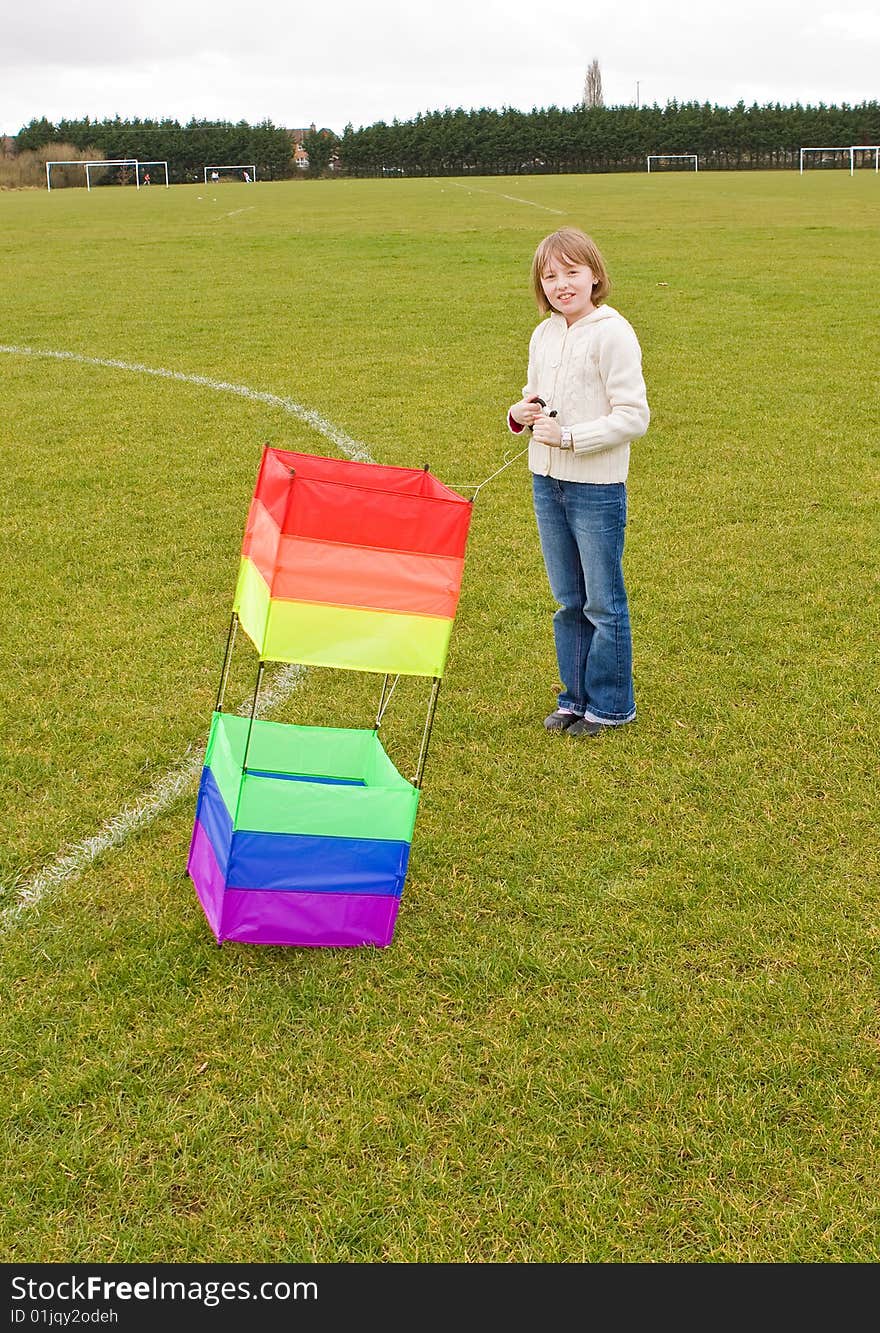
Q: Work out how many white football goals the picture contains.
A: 6